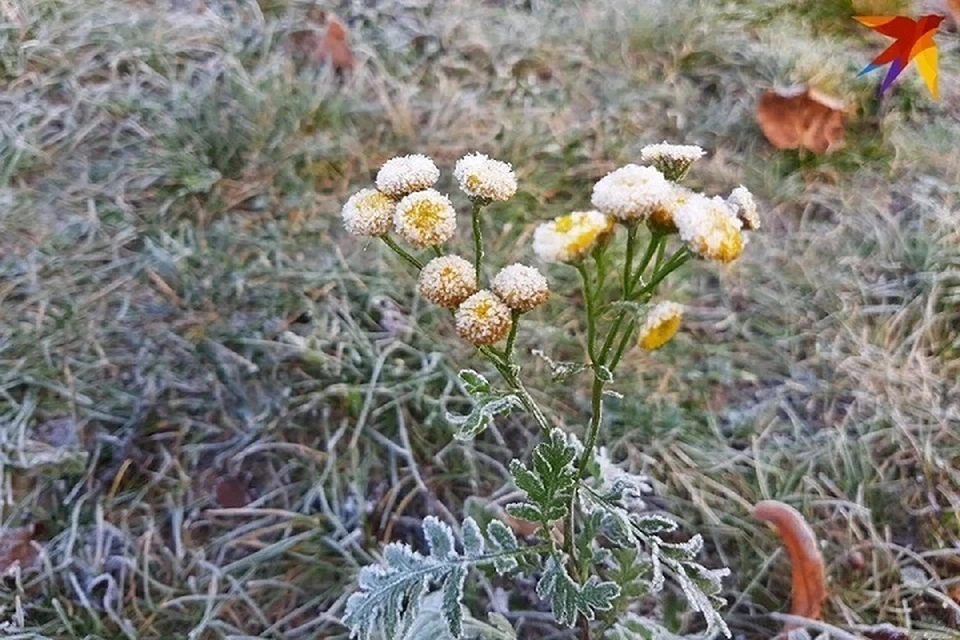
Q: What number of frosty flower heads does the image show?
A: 14